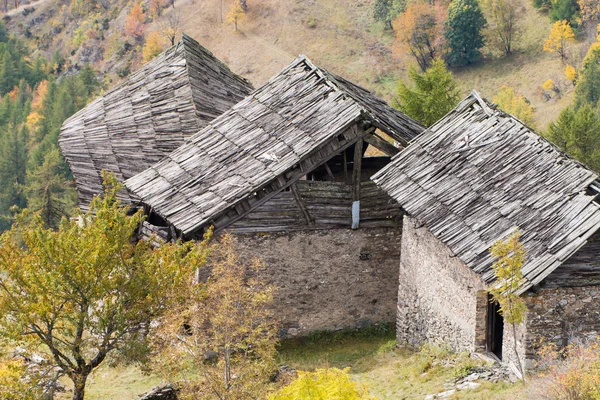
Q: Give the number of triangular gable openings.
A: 1